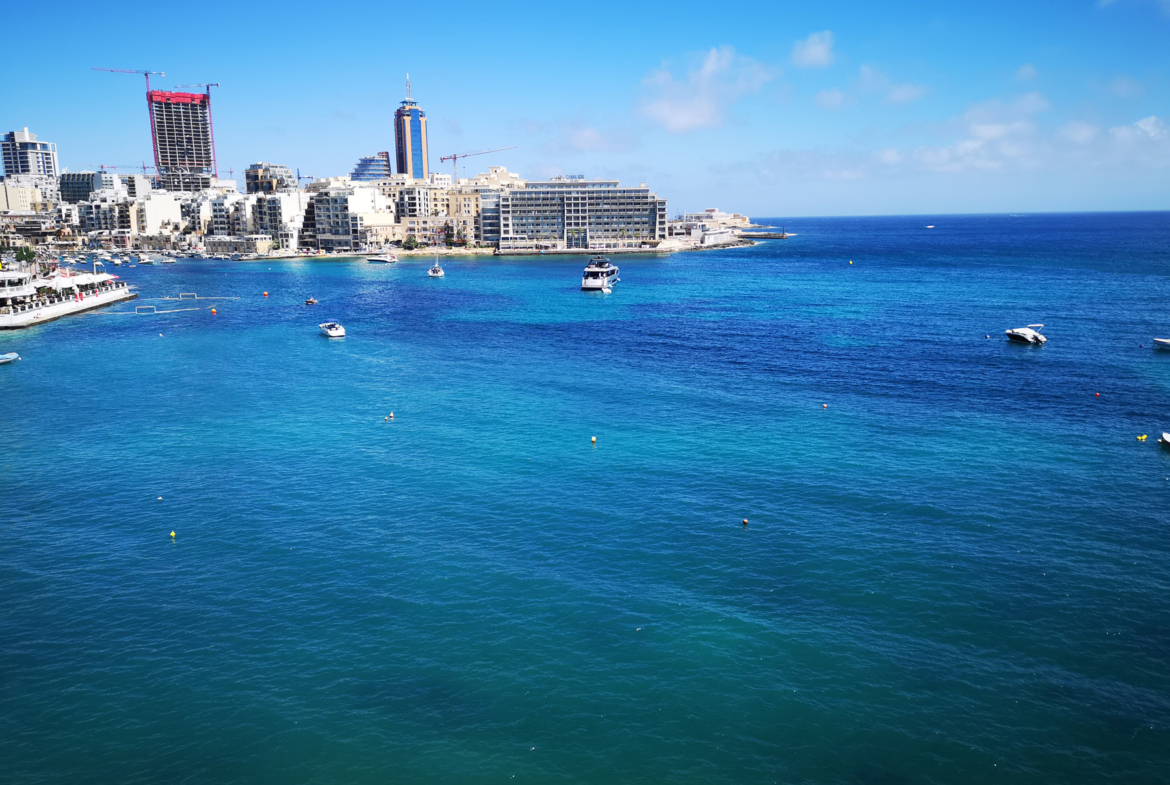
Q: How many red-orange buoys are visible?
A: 5